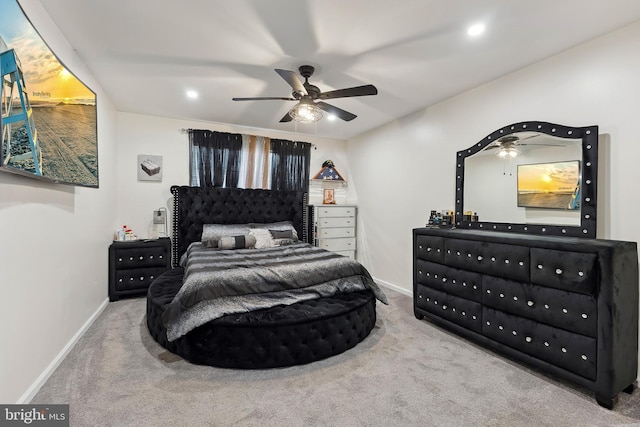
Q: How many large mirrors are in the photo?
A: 1